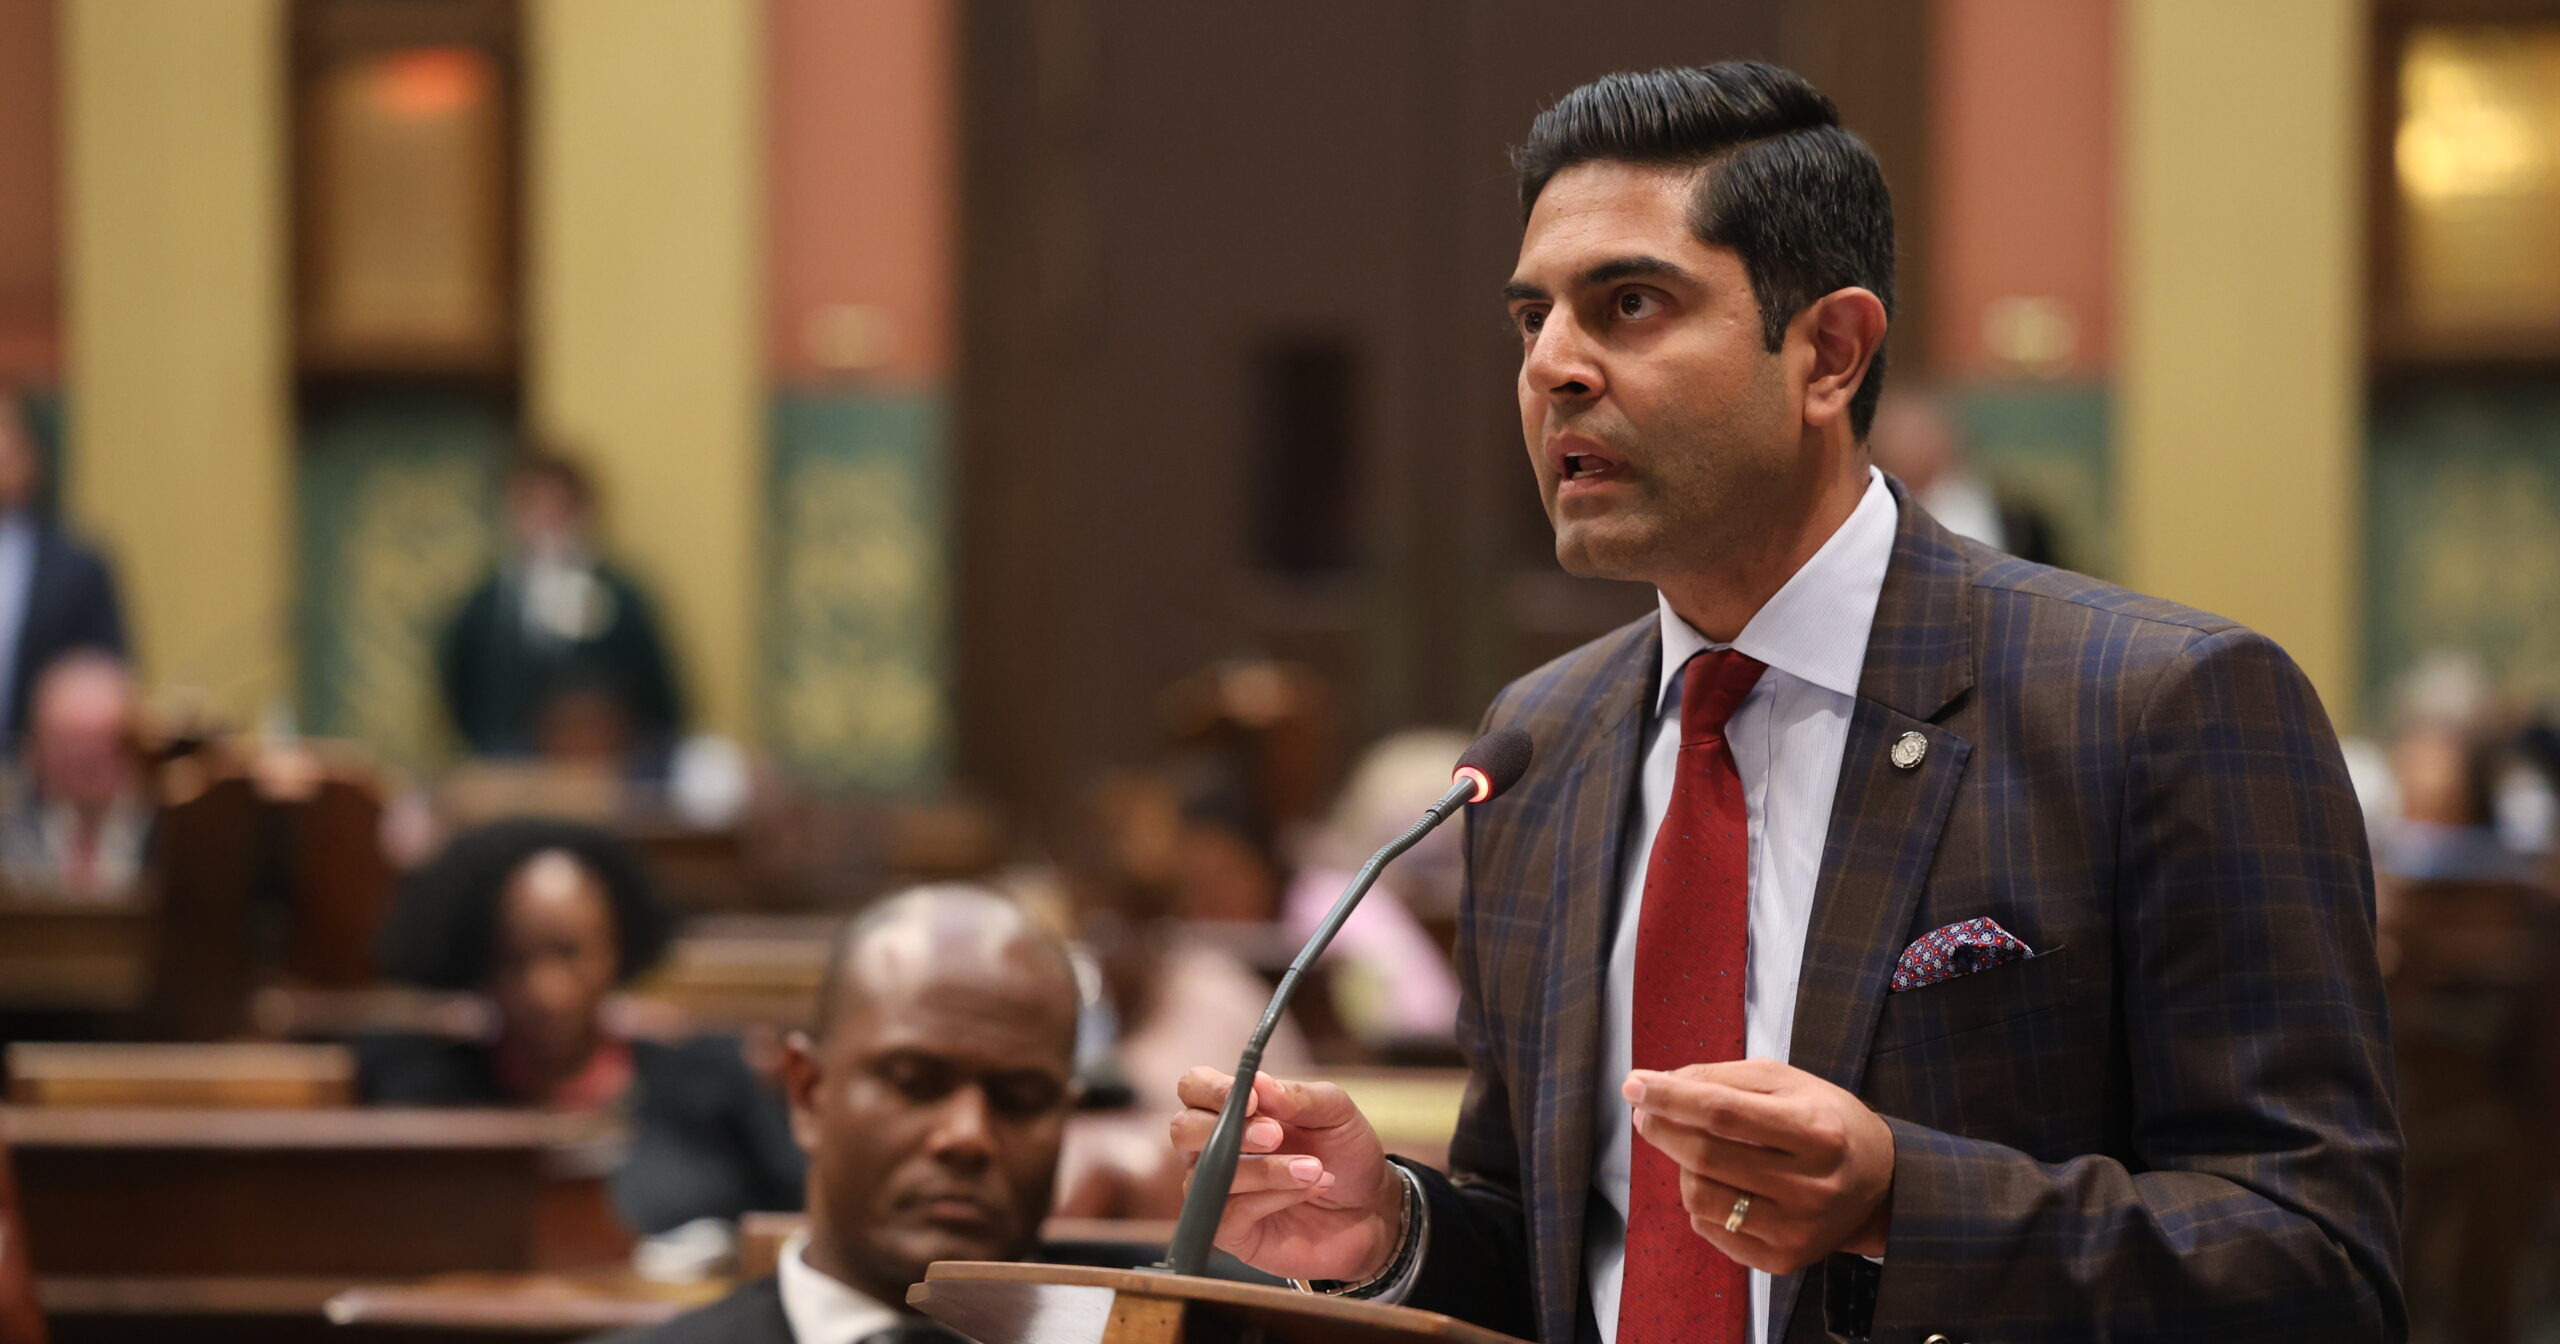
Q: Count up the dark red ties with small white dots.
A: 1